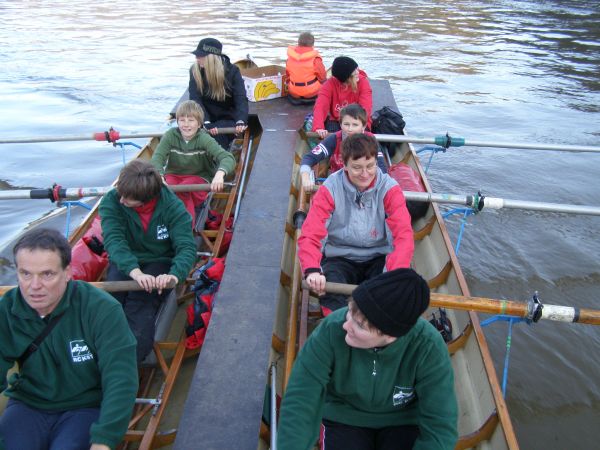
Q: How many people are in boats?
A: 9